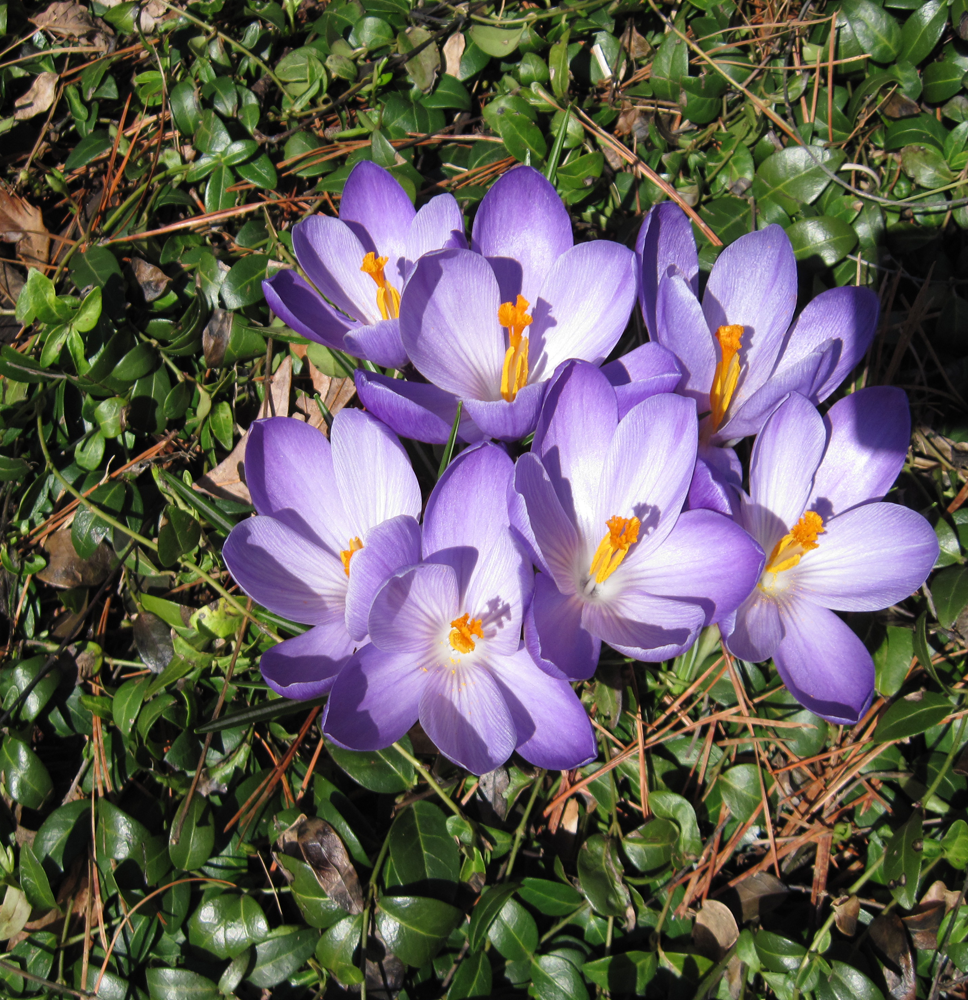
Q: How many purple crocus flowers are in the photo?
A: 7